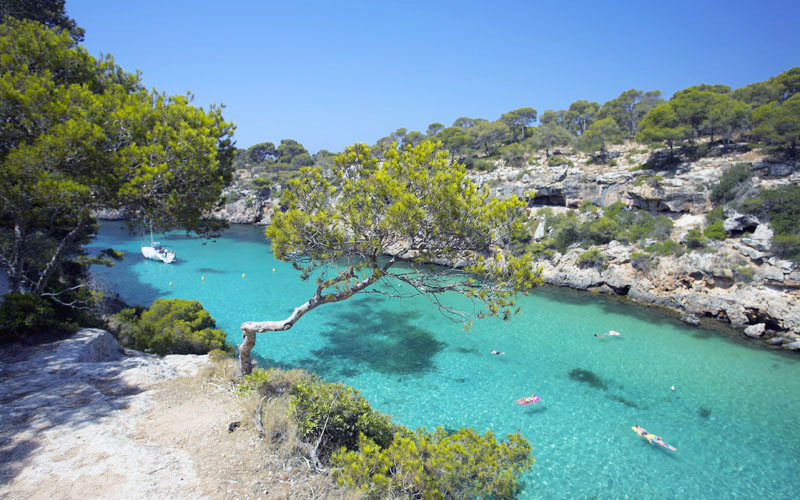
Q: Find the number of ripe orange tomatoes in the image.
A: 0